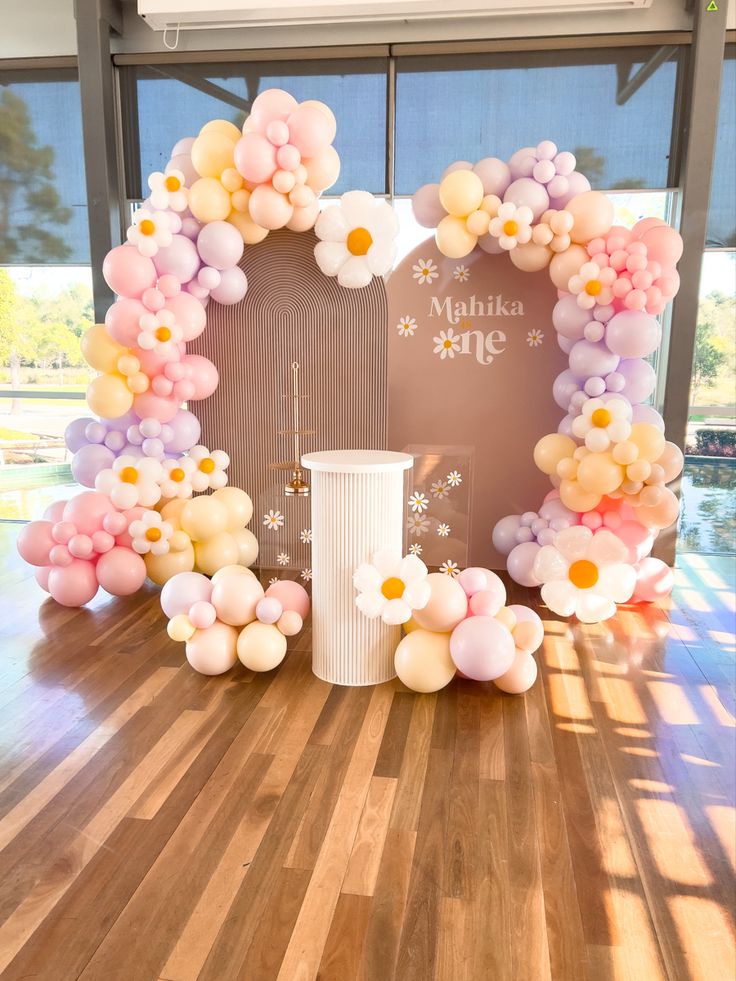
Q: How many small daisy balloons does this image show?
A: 10